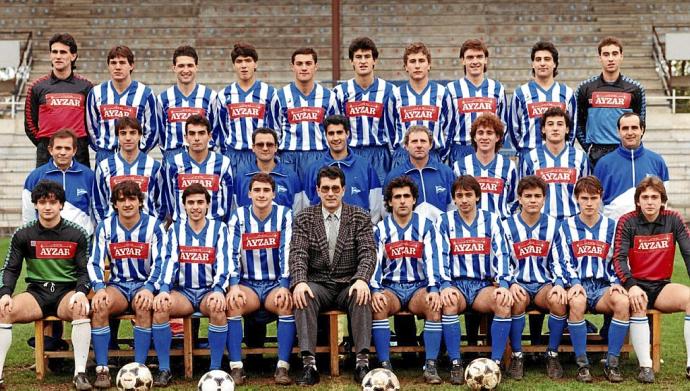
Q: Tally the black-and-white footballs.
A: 4